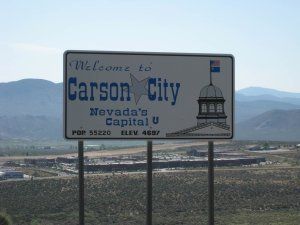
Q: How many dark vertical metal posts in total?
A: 3